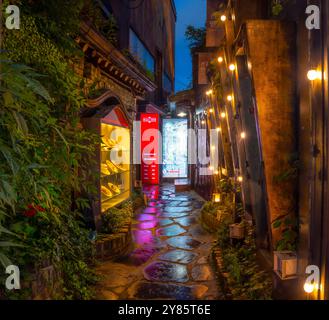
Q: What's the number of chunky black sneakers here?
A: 0